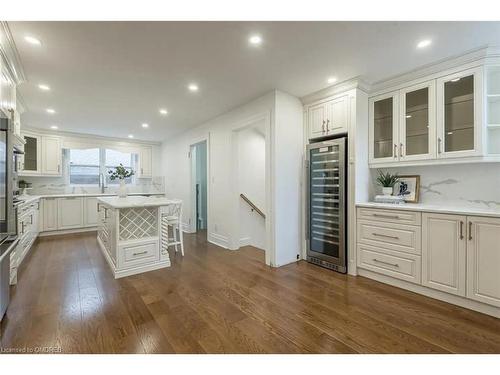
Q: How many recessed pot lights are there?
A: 11